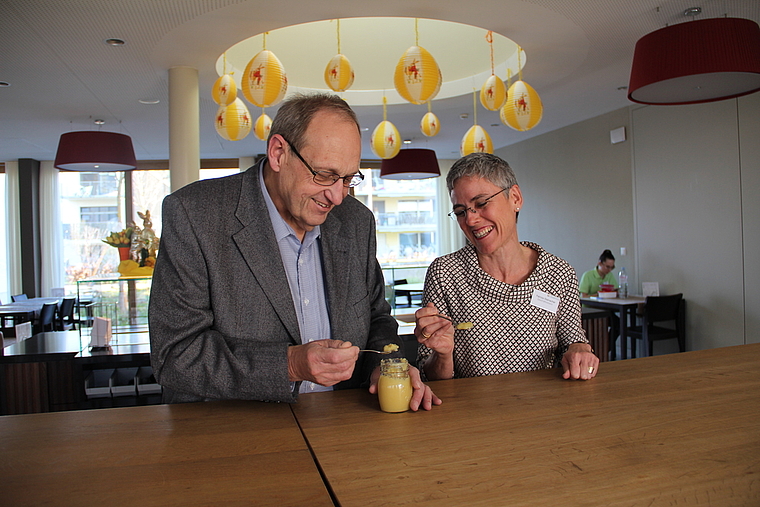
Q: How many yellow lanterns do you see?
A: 11